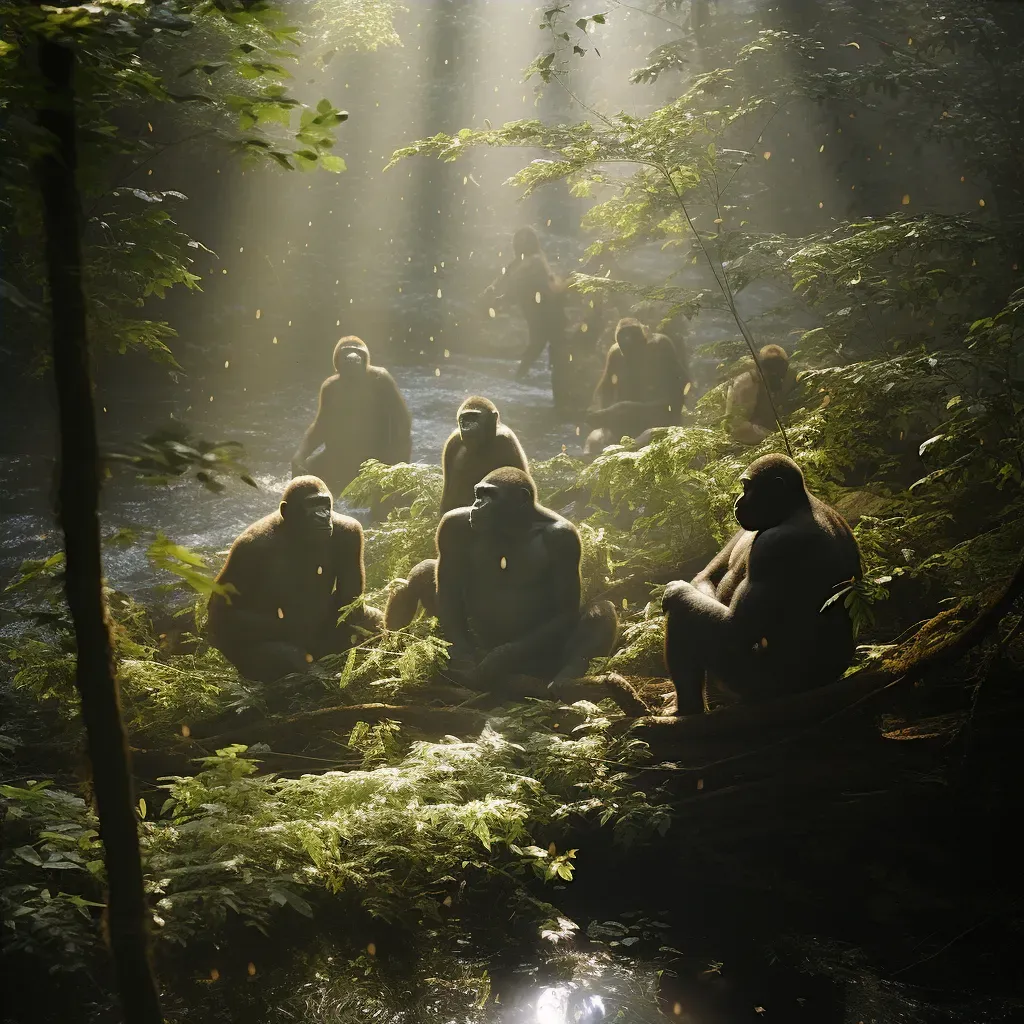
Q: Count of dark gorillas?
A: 8